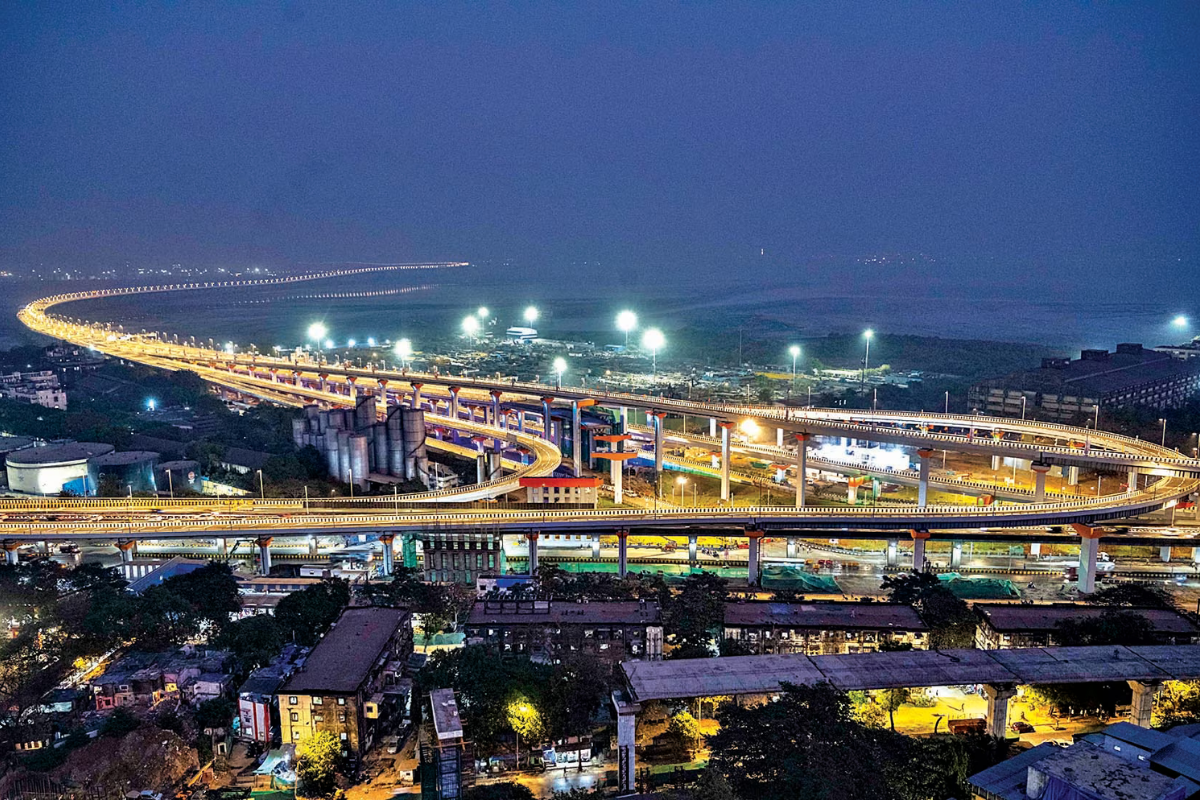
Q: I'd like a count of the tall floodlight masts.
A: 11